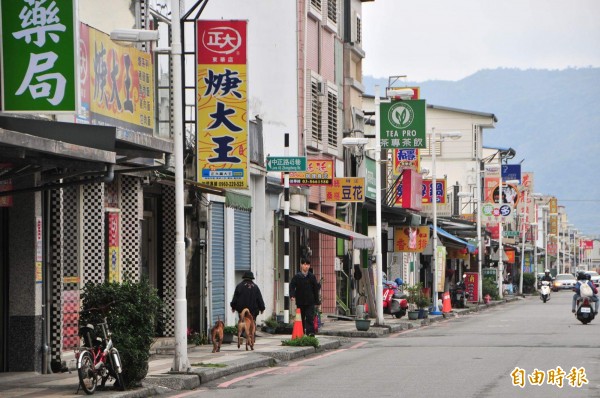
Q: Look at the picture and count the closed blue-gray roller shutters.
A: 2